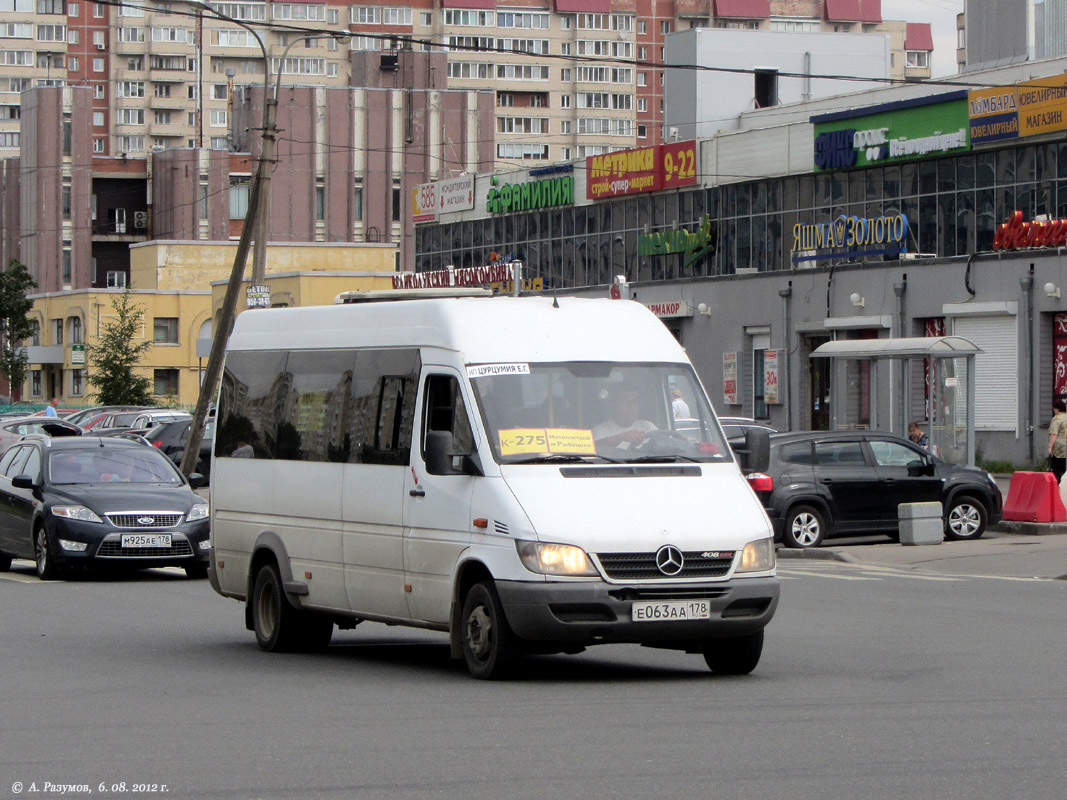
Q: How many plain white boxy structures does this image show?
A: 1